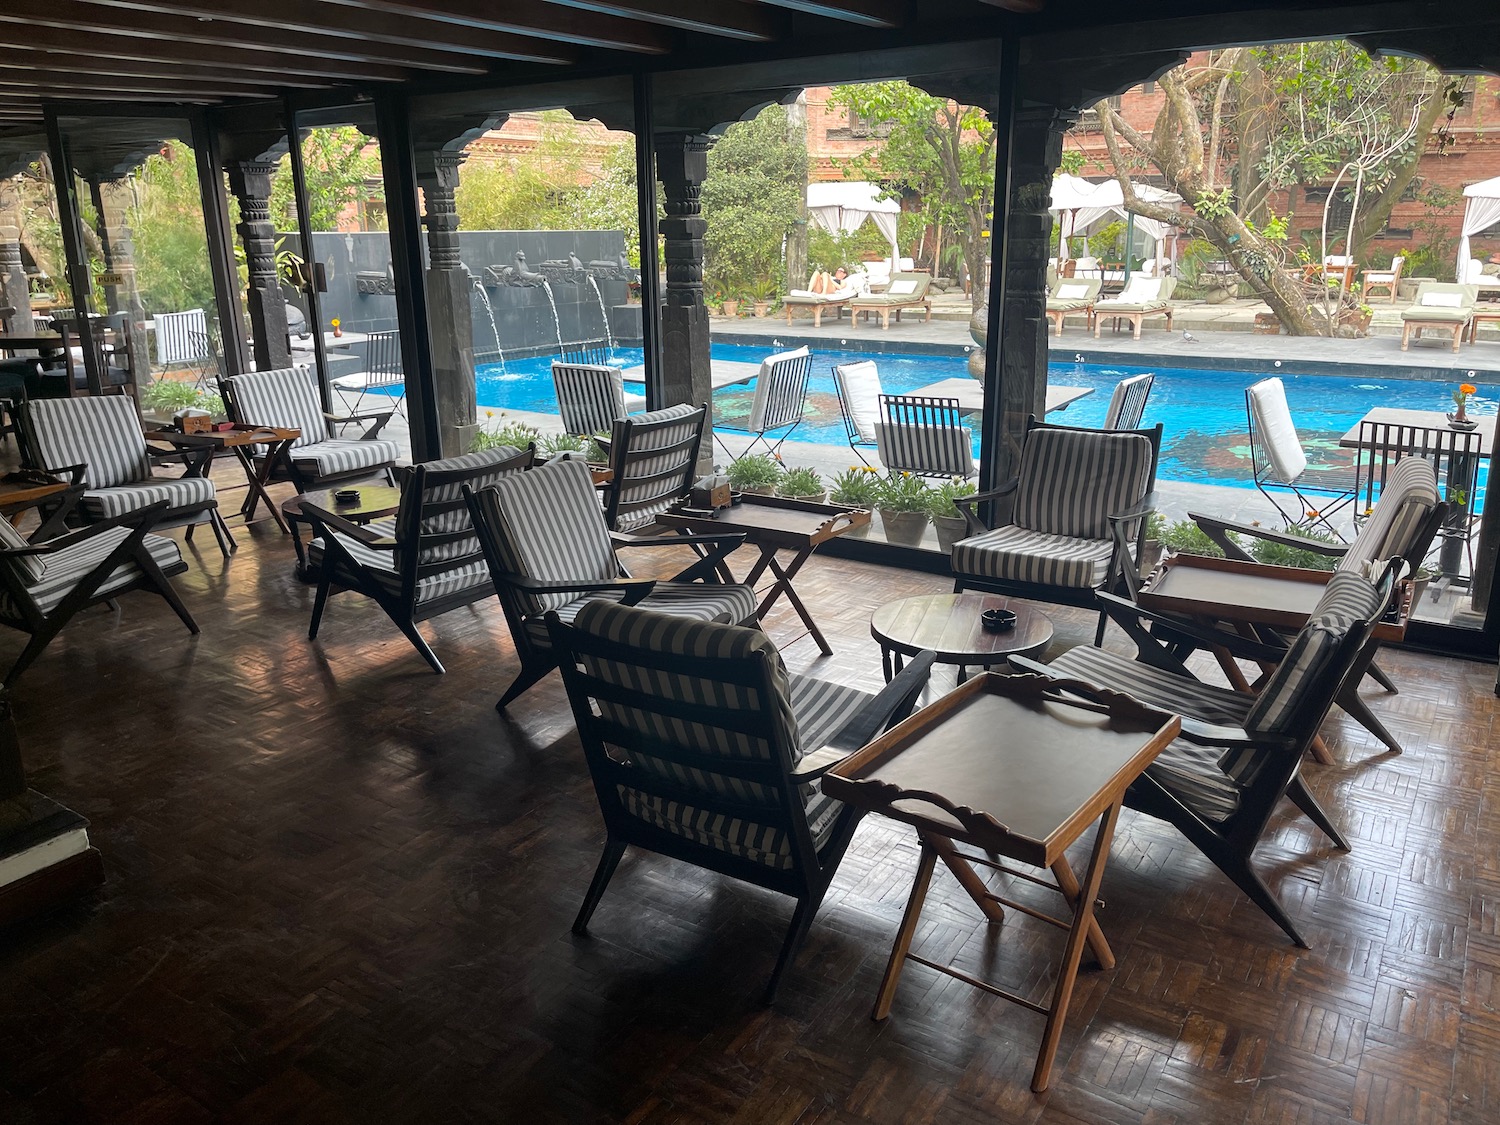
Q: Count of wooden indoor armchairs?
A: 10